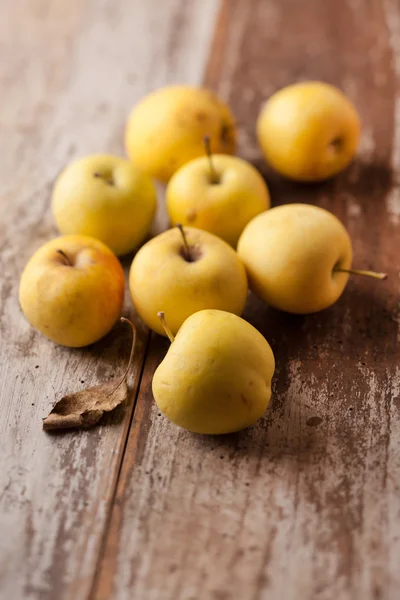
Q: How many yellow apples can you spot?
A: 8